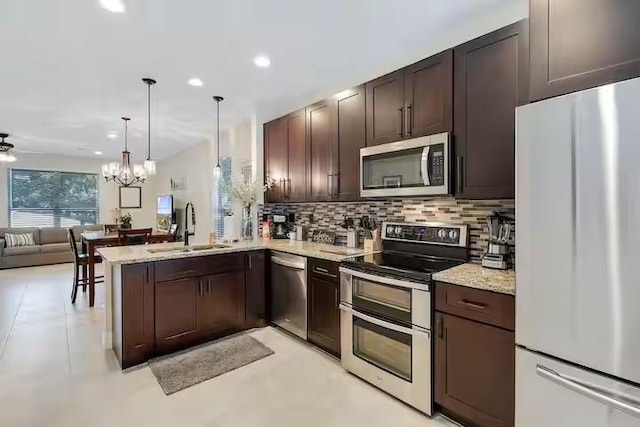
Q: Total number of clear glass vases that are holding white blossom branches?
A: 1